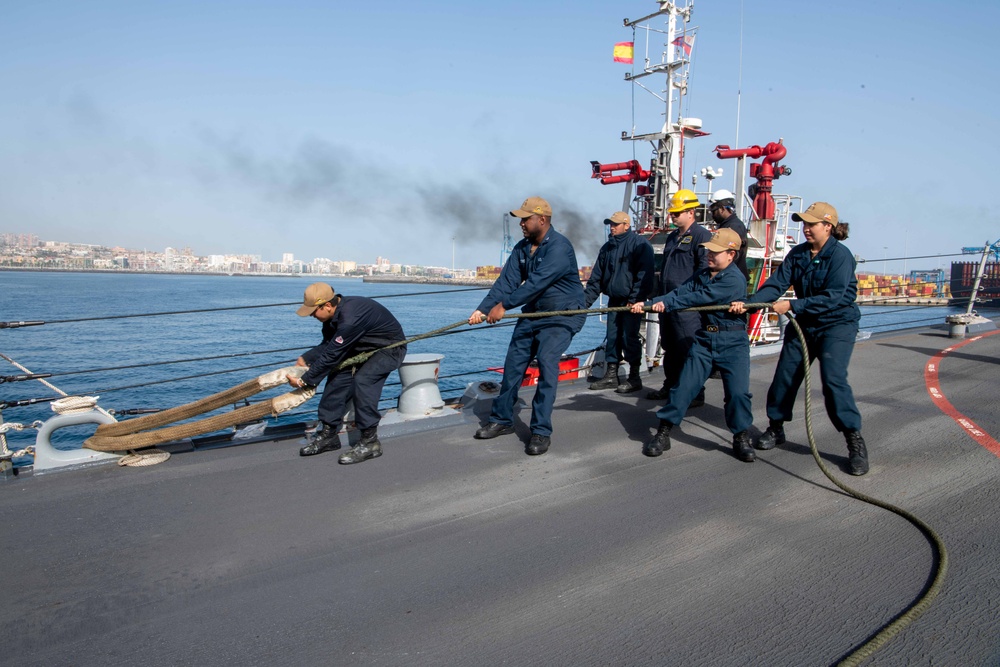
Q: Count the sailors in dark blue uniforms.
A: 7